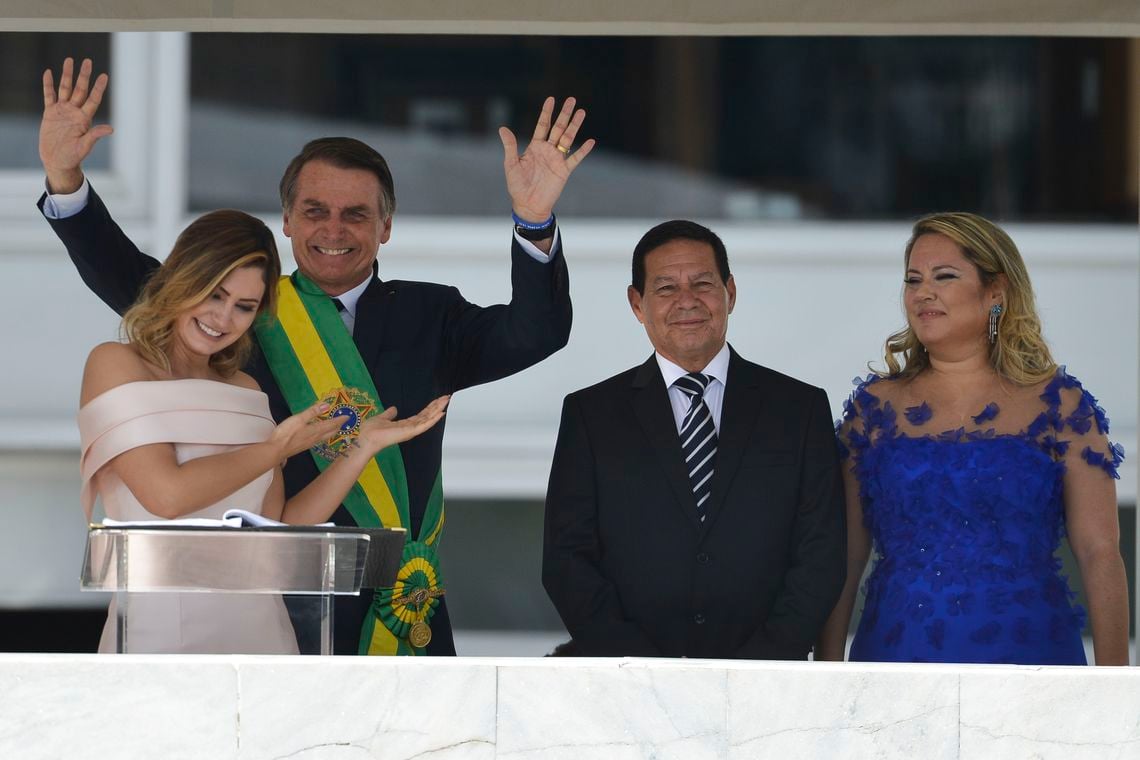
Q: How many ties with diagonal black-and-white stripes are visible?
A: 1